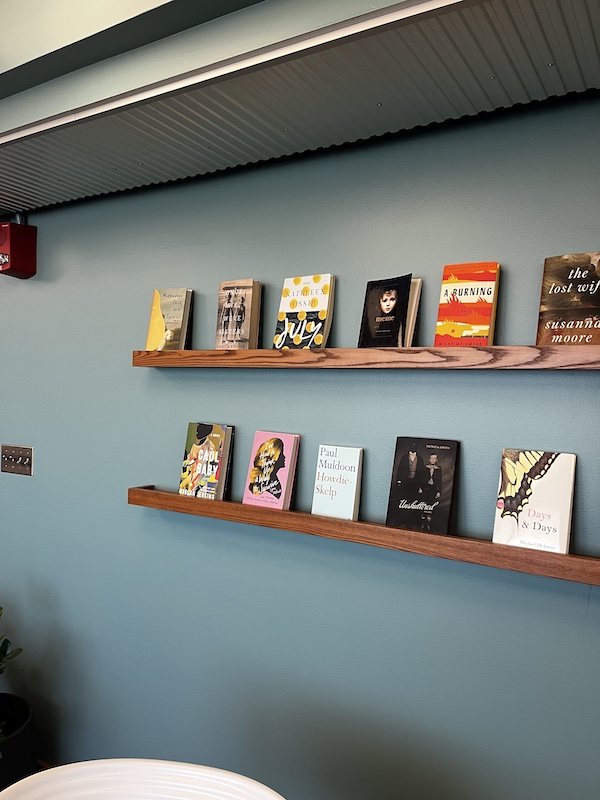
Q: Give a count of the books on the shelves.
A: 11